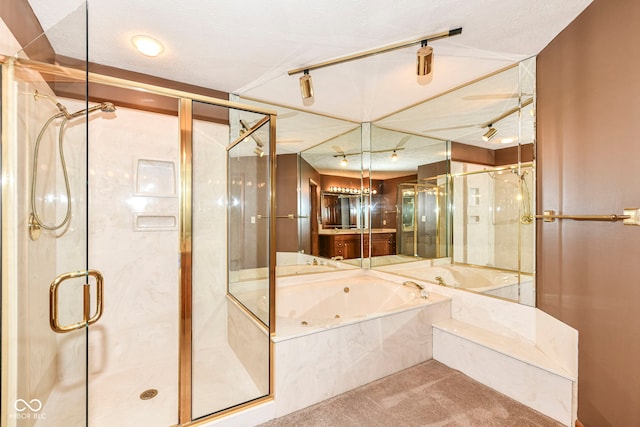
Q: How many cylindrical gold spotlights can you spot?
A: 2